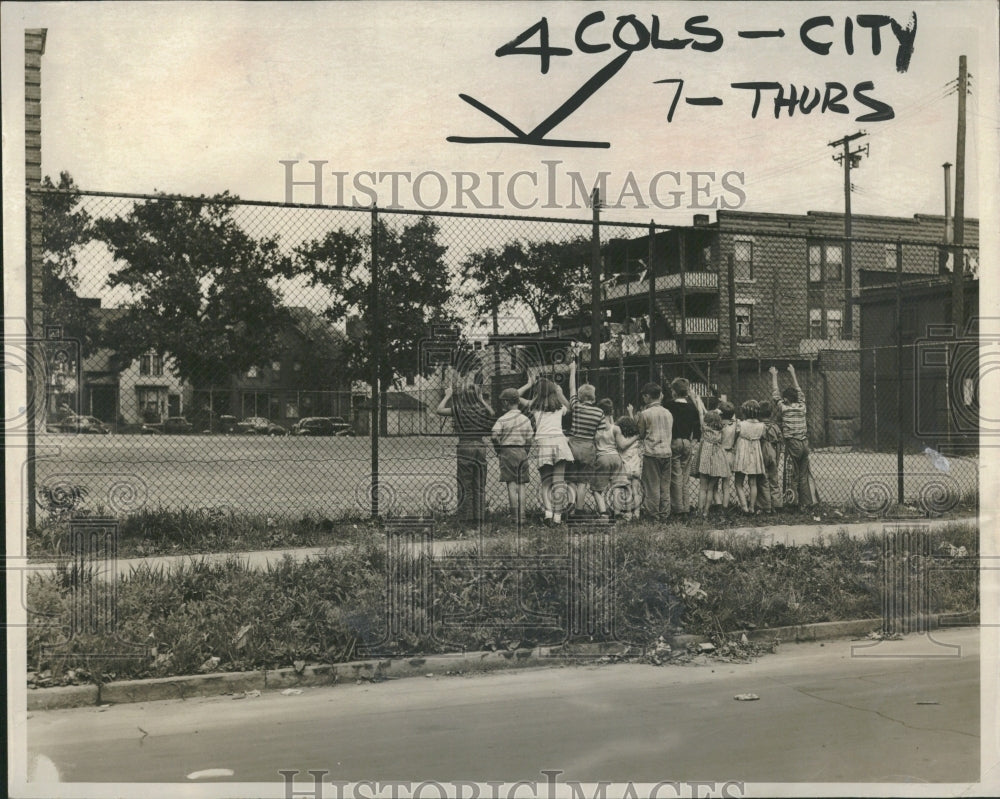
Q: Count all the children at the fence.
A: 13